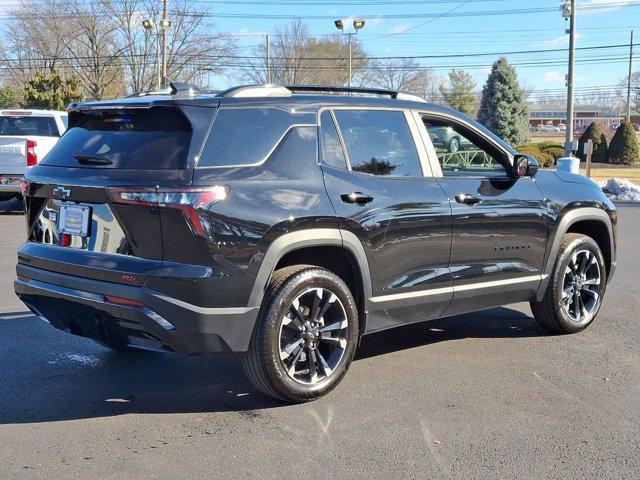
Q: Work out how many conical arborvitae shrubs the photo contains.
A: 2